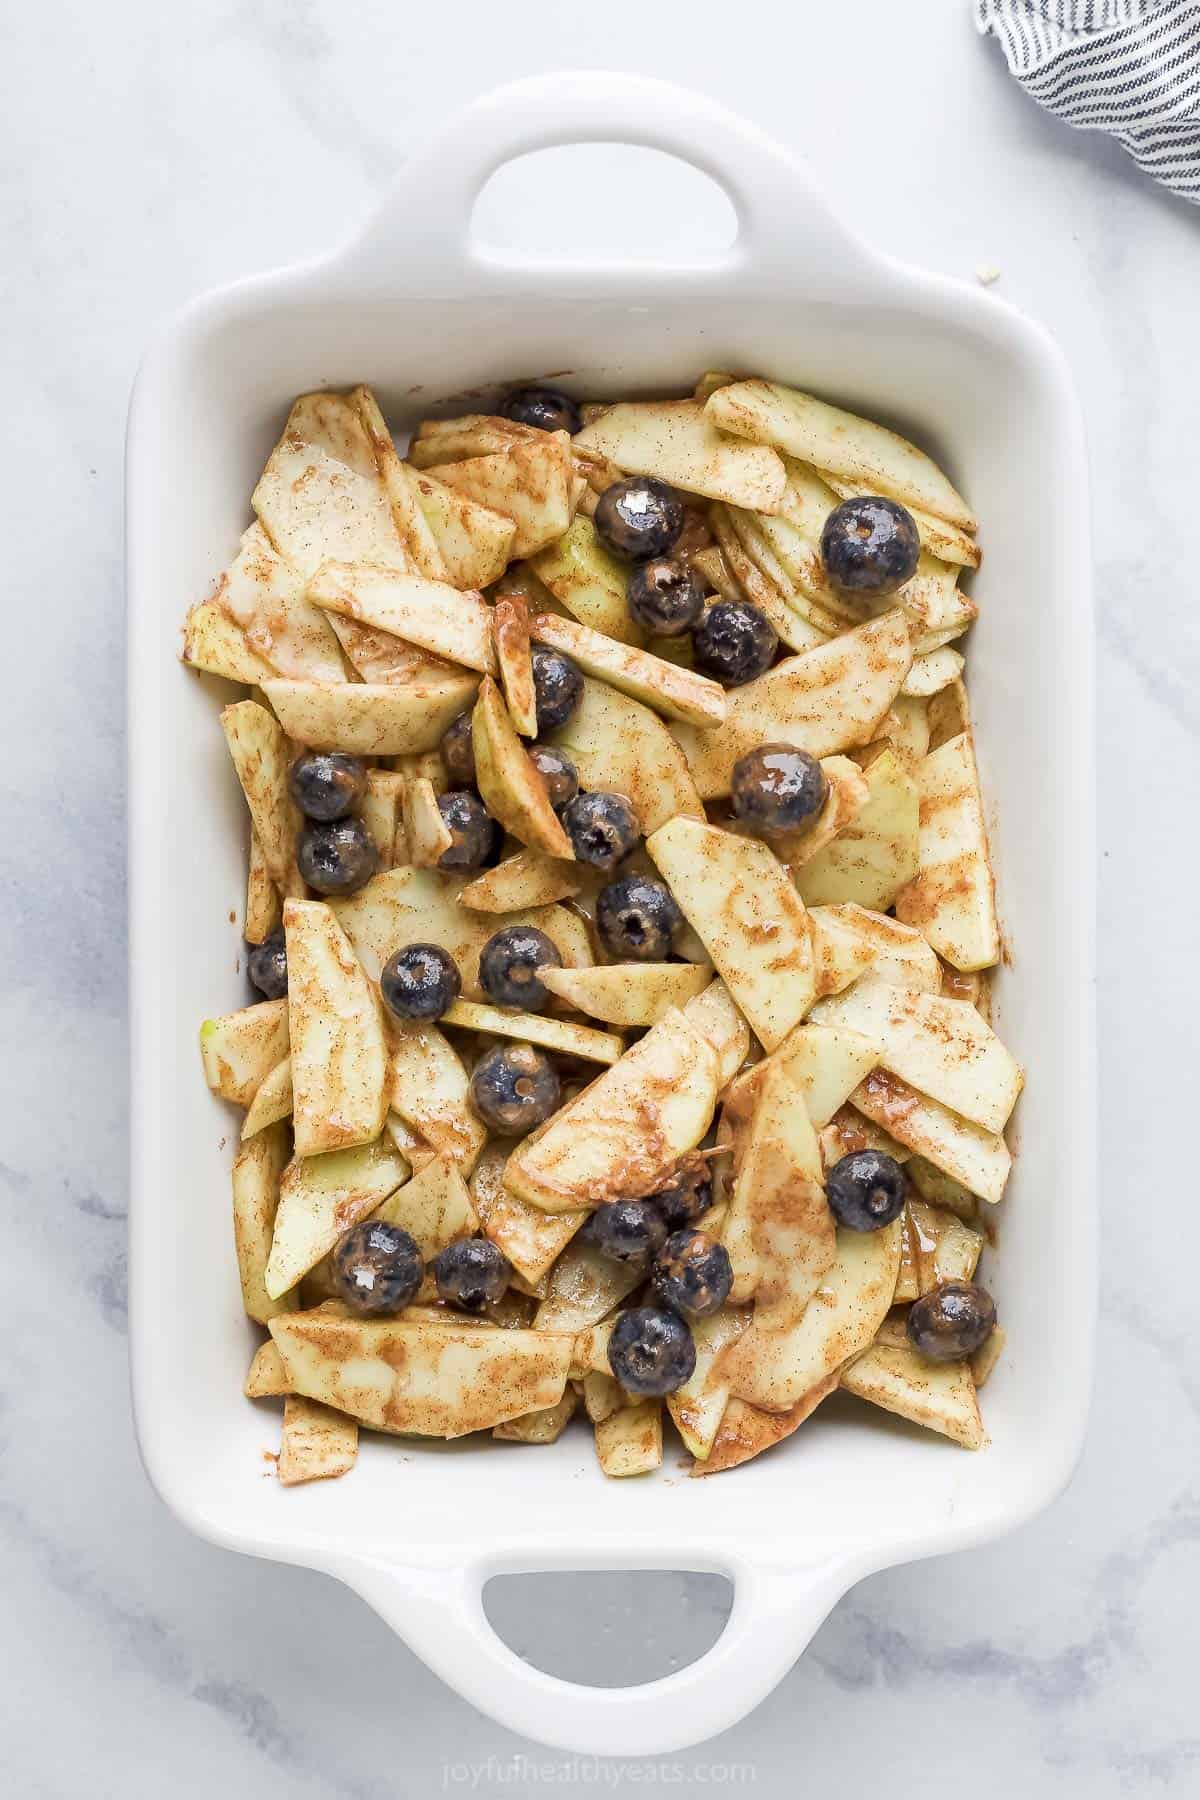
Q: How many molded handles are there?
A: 2